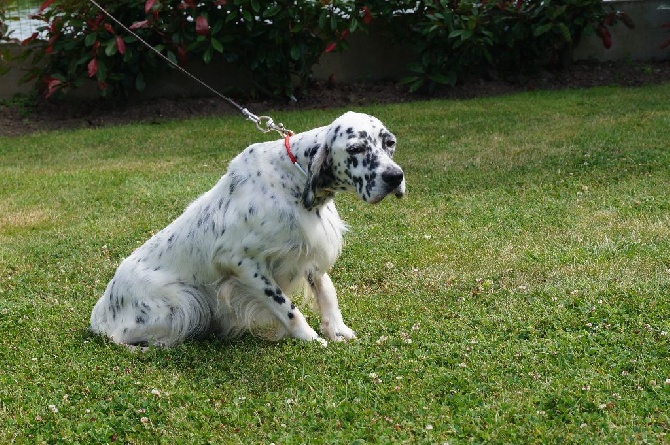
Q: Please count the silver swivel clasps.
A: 1